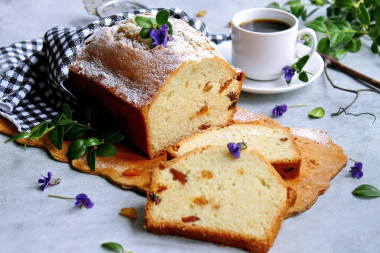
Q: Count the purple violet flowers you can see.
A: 7